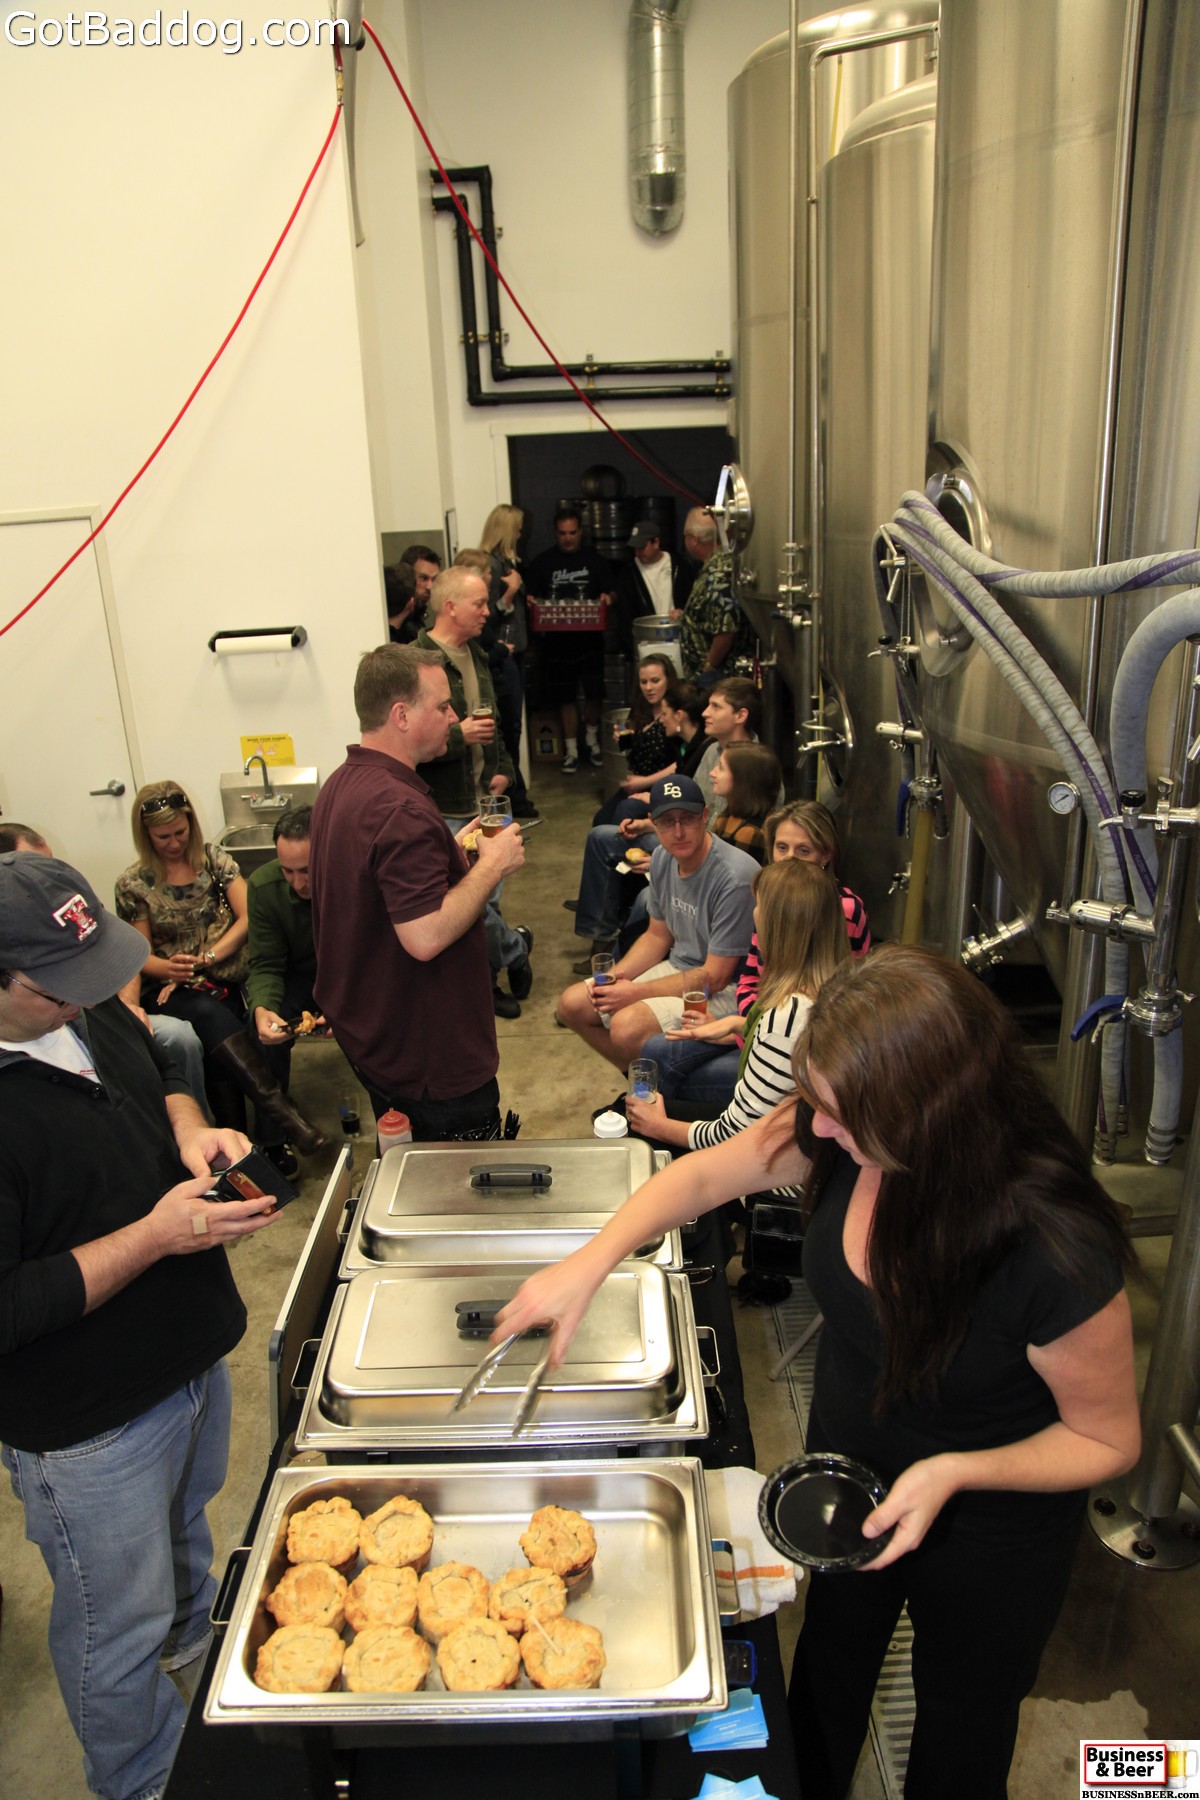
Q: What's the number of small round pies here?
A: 11